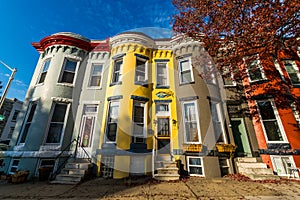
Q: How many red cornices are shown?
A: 1